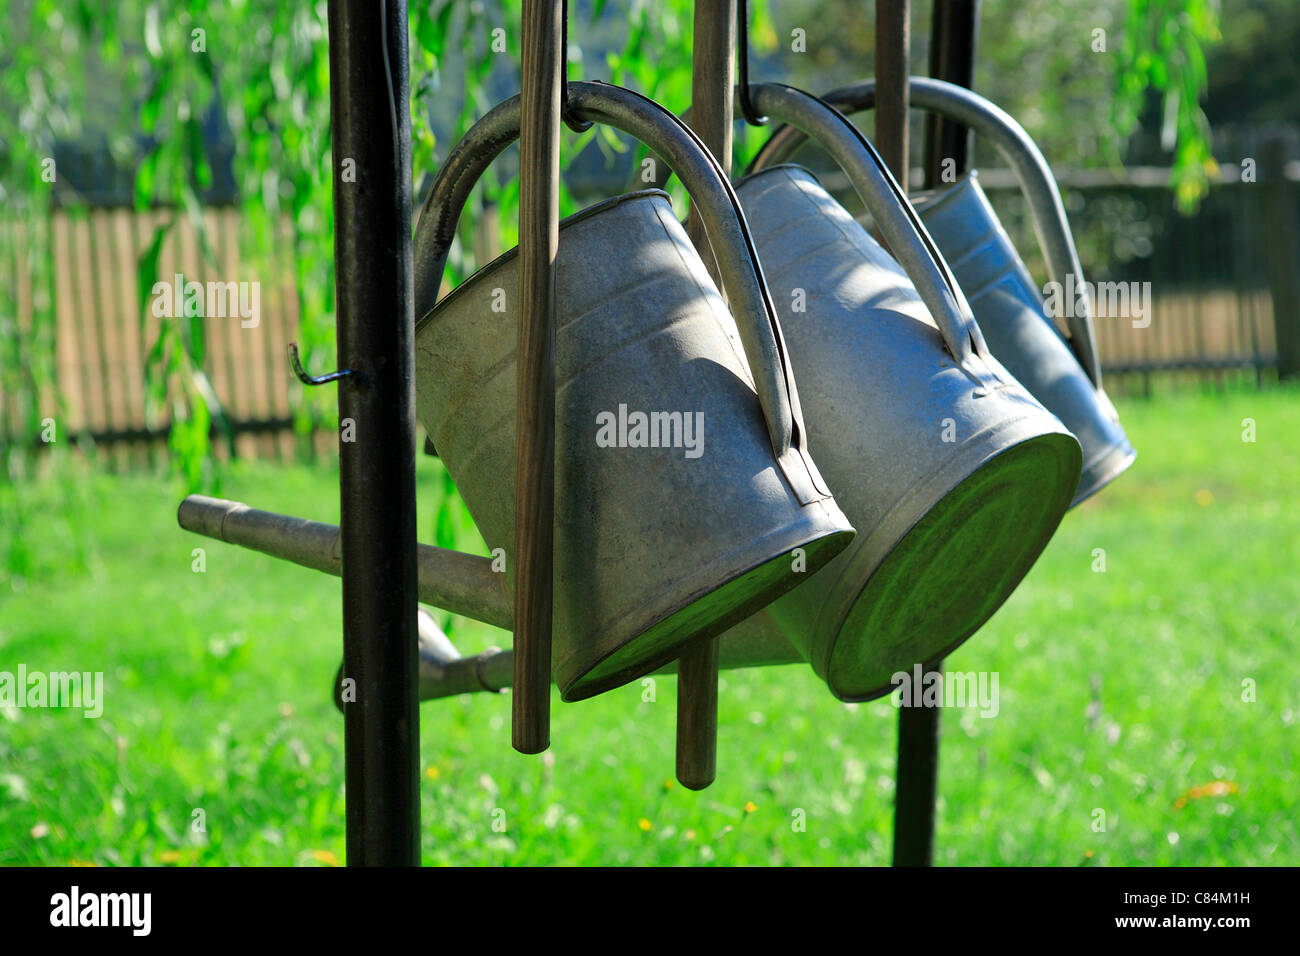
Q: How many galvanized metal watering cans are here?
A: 3